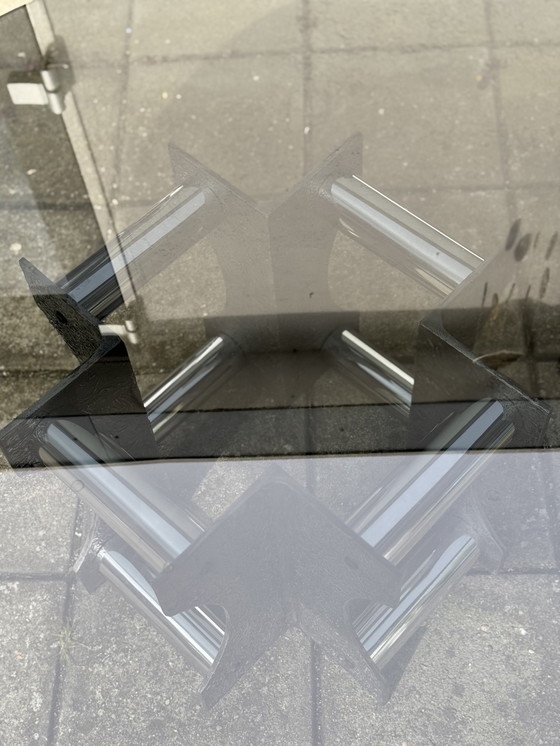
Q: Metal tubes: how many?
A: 8